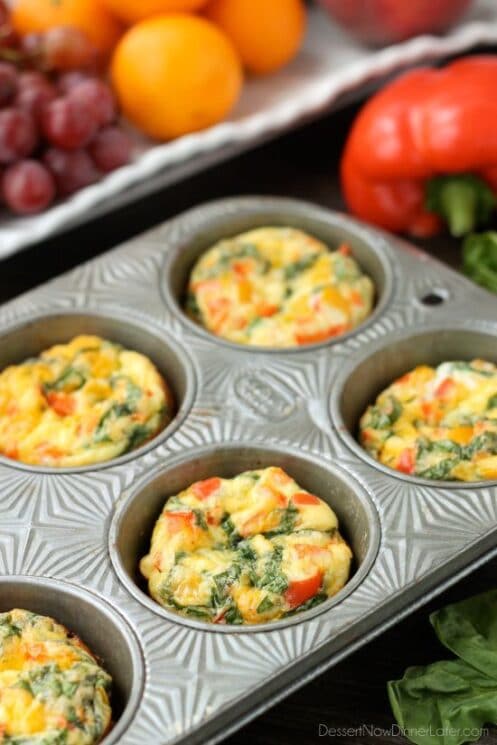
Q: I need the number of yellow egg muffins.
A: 5